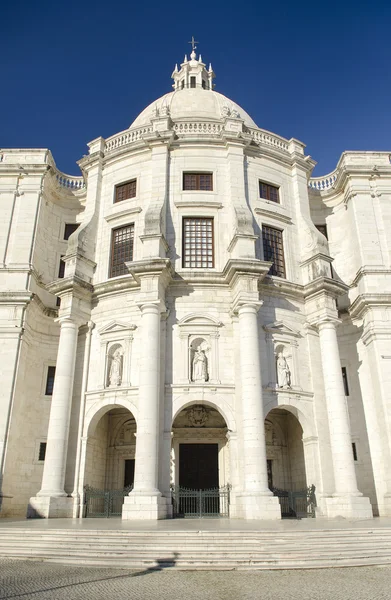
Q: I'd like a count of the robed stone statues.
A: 3